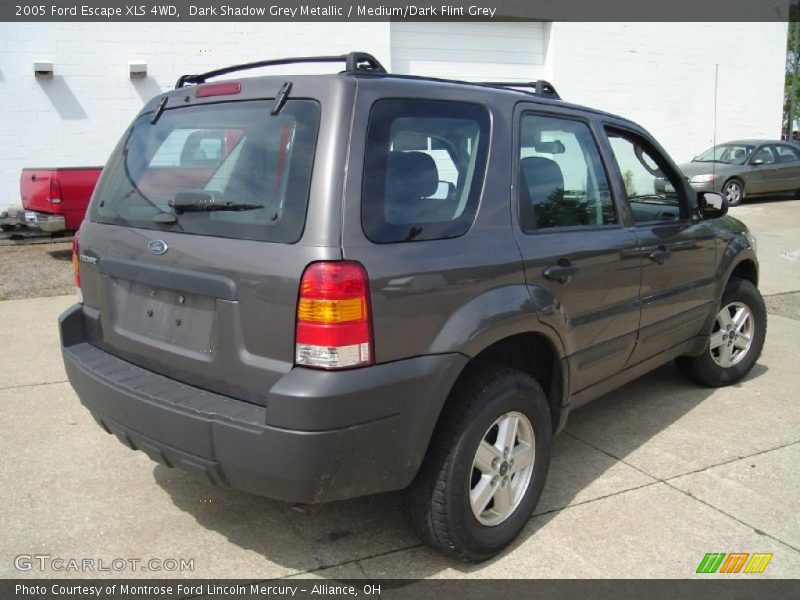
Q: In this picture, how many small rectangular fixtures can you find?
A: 2